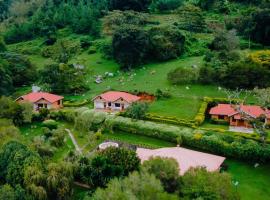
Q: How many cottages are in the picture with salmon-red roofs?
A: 3